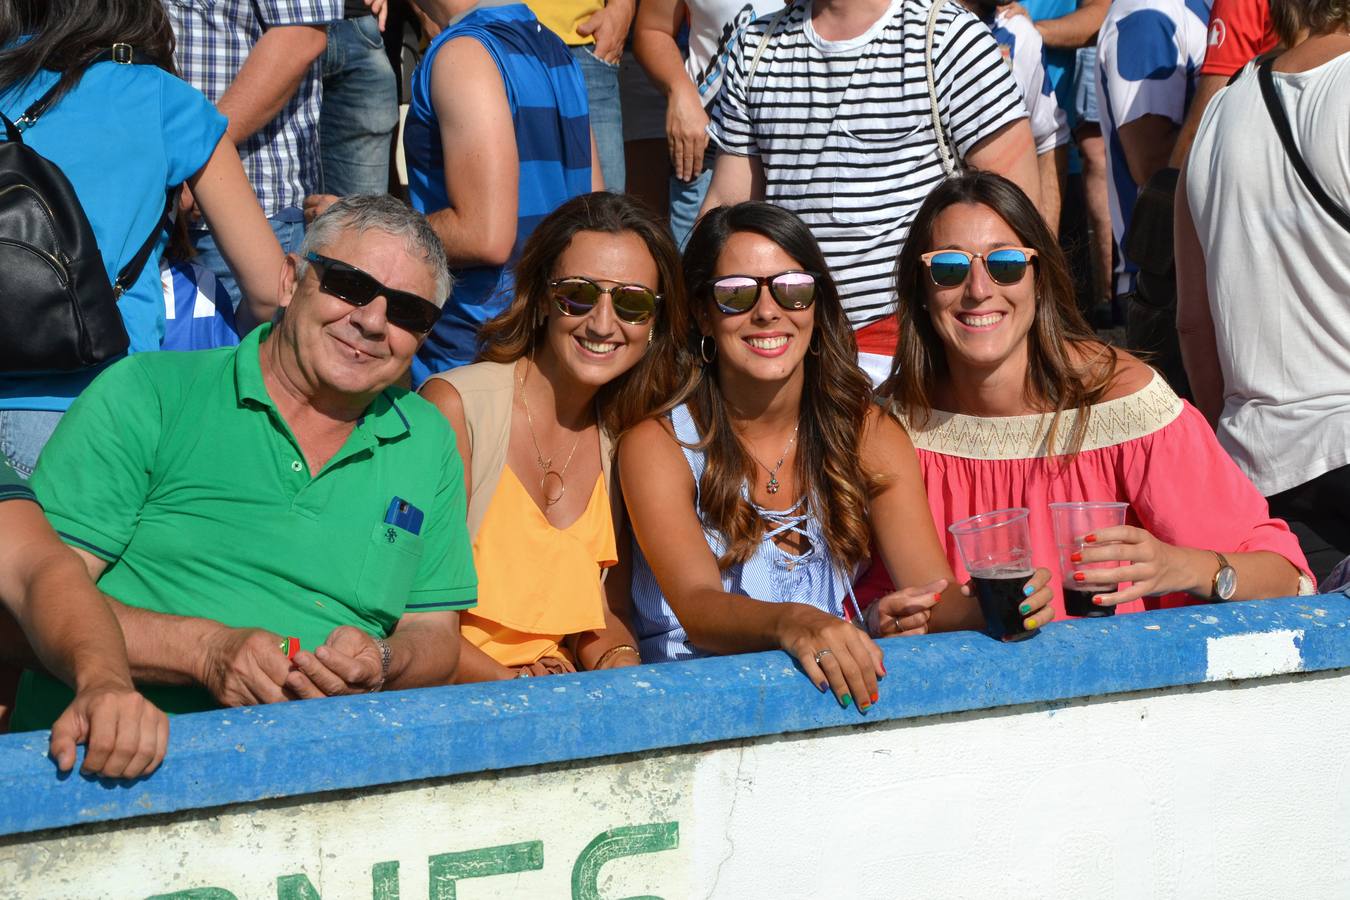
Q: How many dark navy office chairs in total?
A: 0